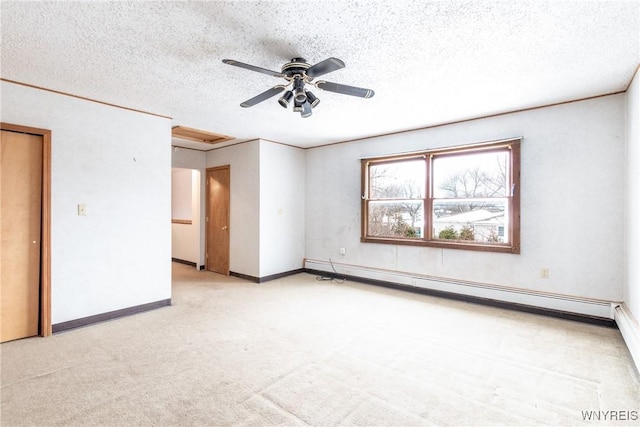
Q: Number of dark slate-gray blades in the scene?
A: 5